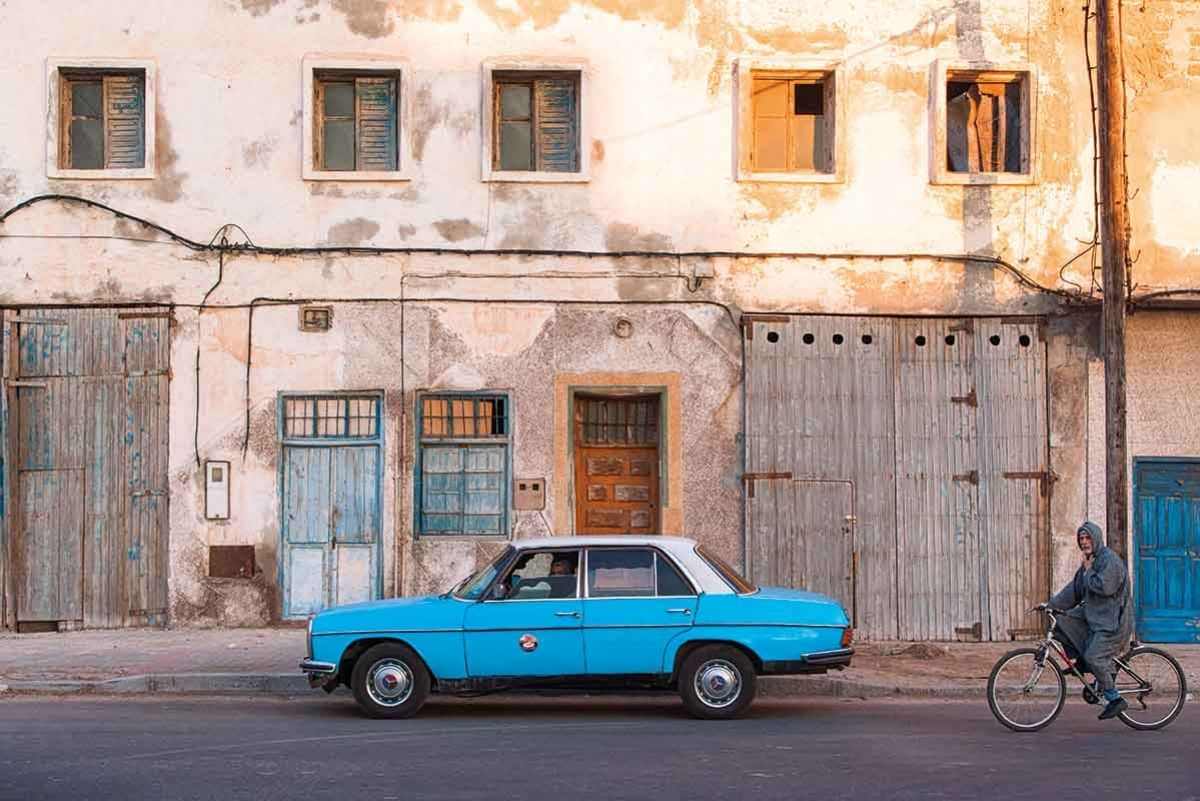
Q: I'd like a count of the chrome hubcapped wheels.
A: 2